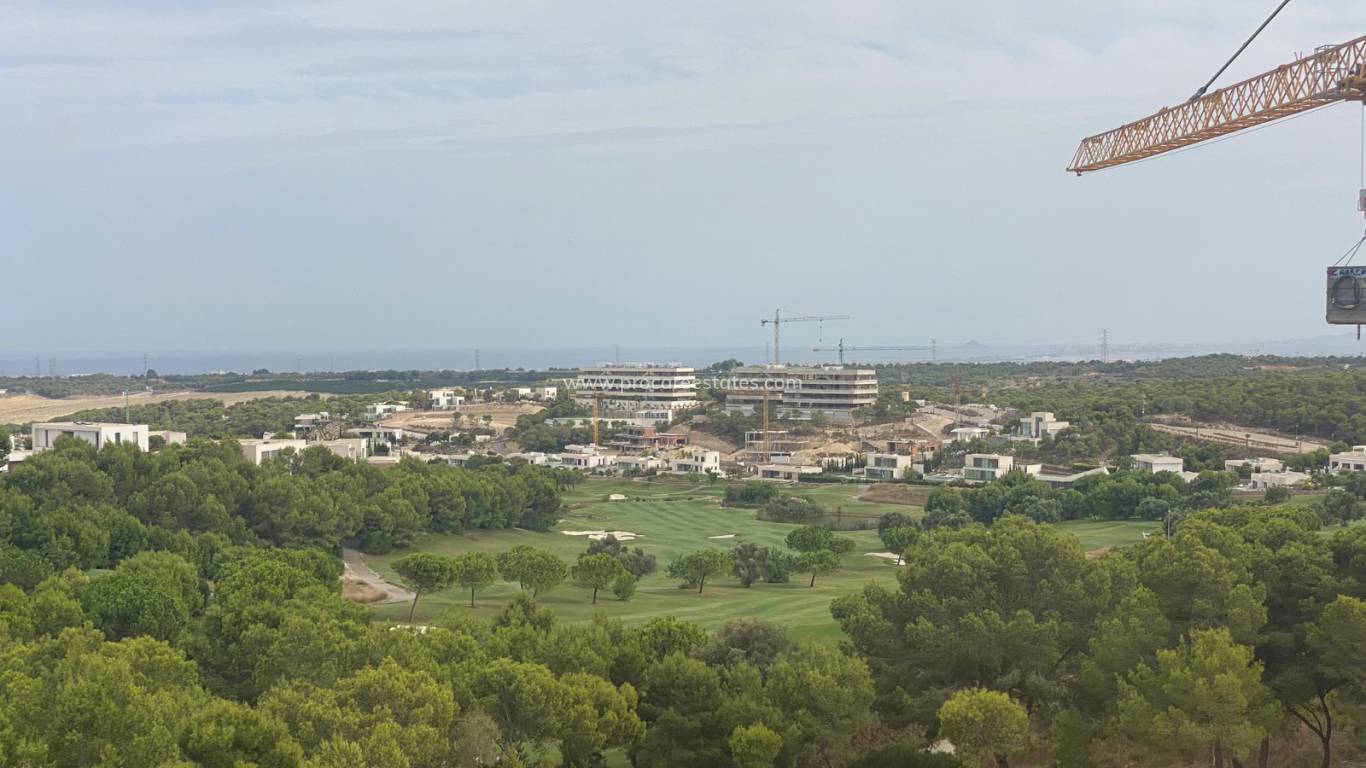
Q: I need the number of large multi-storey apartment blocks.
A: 2